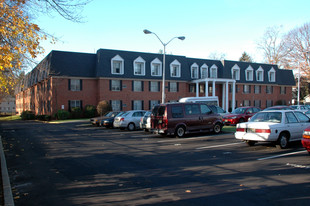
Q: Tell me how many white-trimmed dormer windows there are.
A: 11